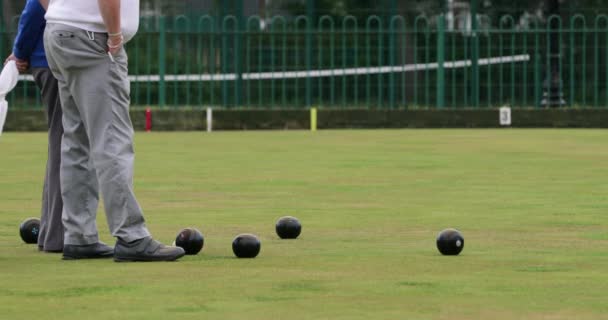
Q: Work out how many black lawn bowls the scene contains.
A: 5